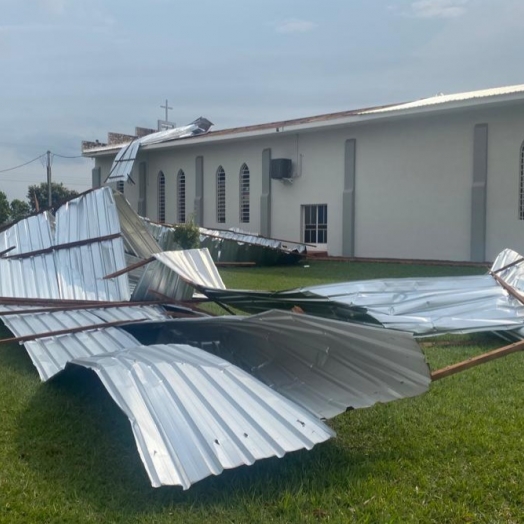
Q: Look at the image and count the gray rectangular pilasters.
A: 6